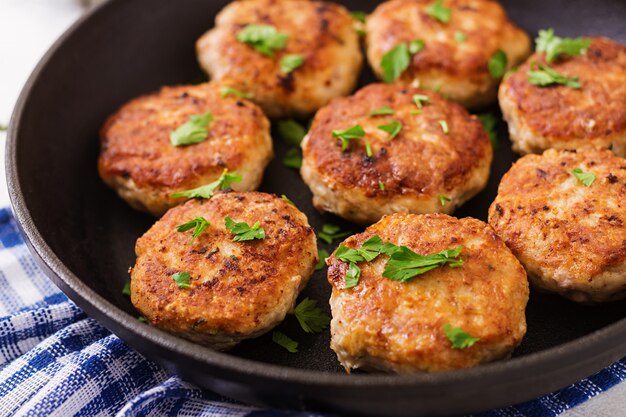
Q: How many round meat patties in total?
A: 8